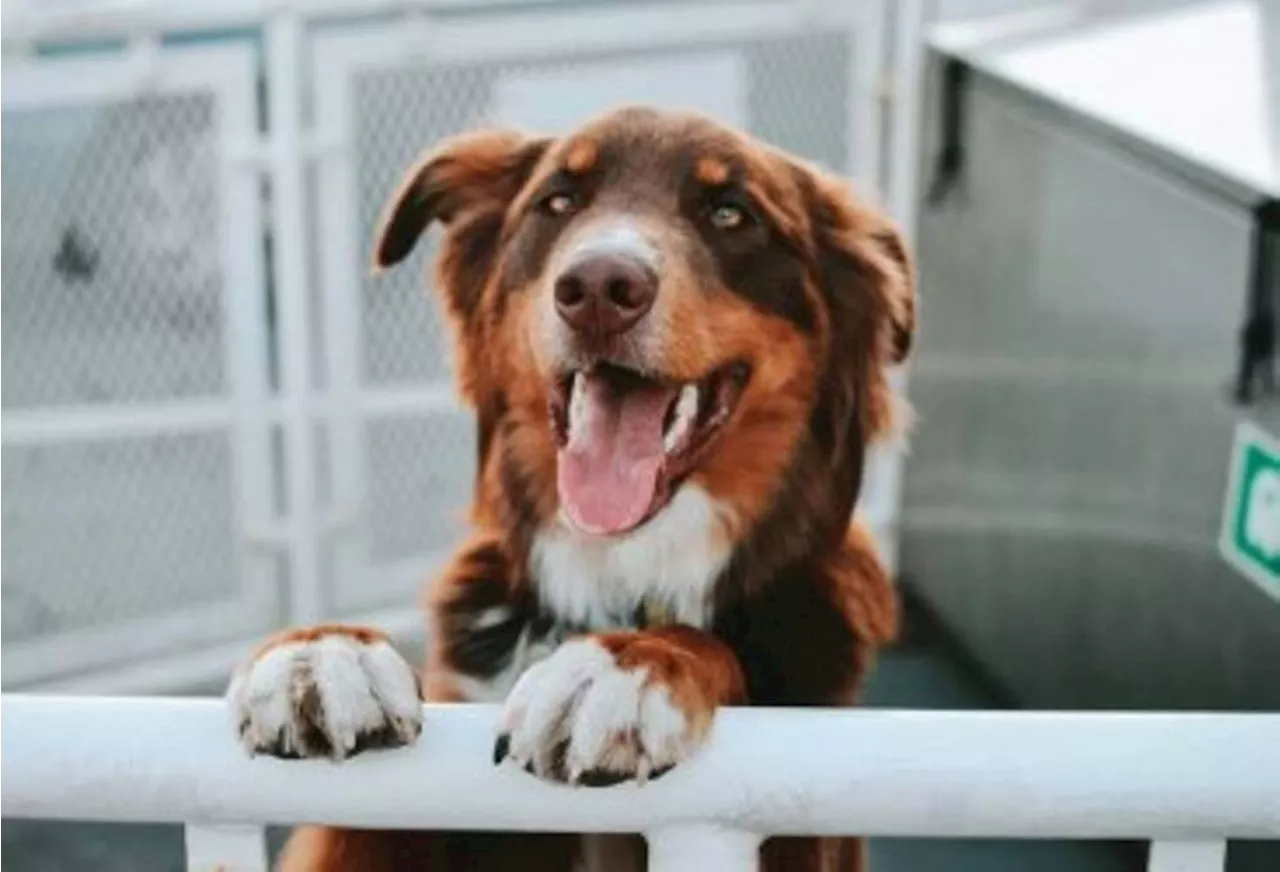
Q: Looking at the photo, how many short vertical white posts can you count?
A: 3